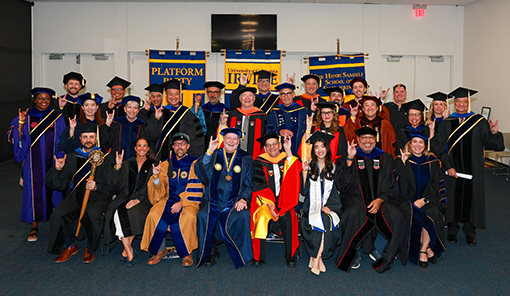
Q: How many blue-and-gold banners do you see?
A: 3